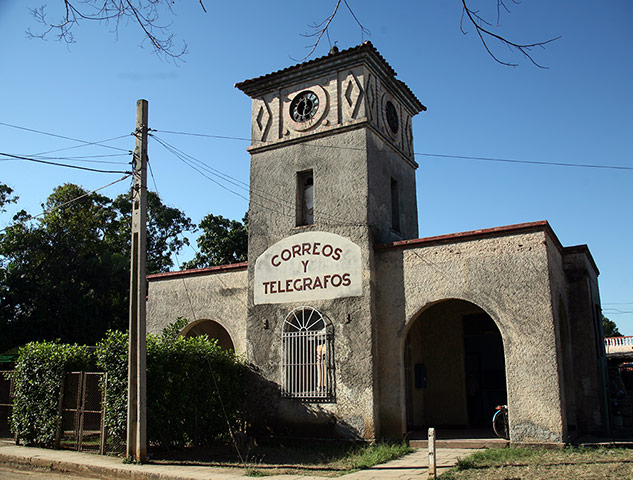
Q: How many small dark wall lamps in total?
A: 2